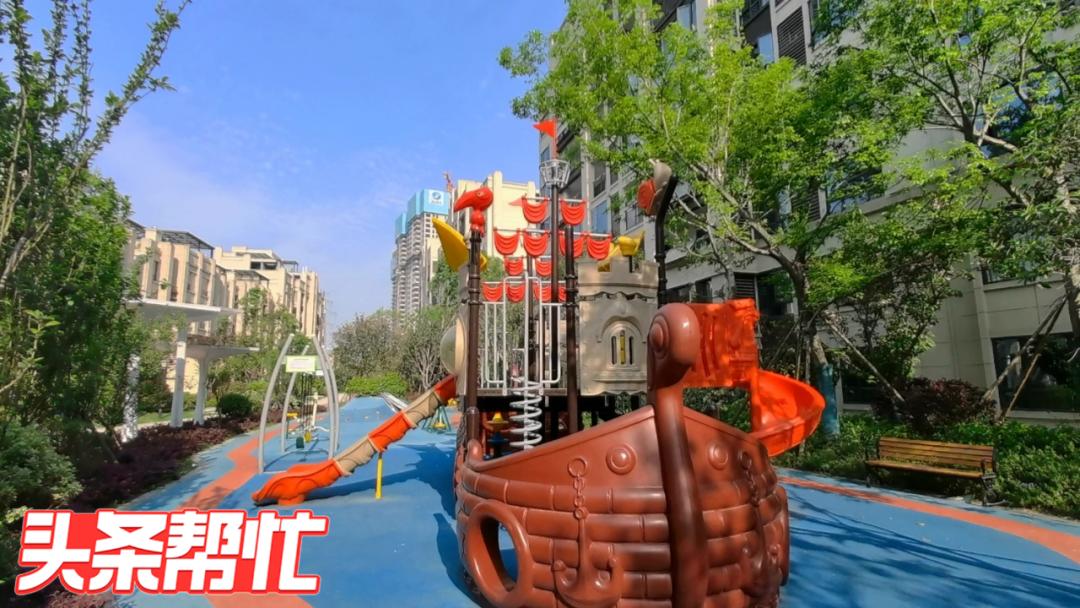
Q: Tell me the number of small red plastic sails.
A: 12